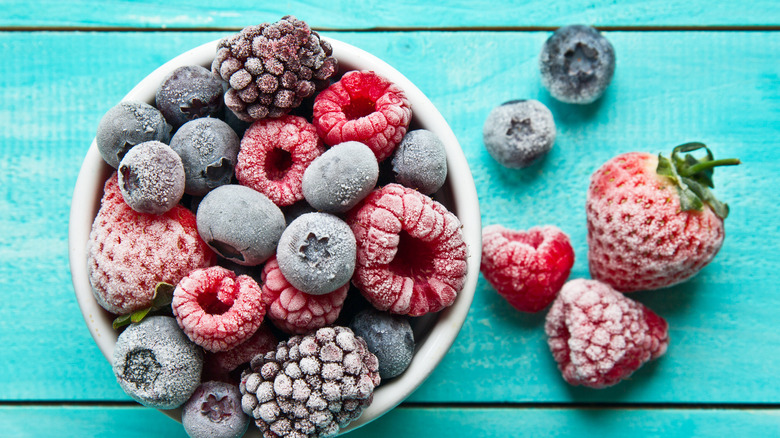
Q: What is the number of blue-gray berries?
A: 13